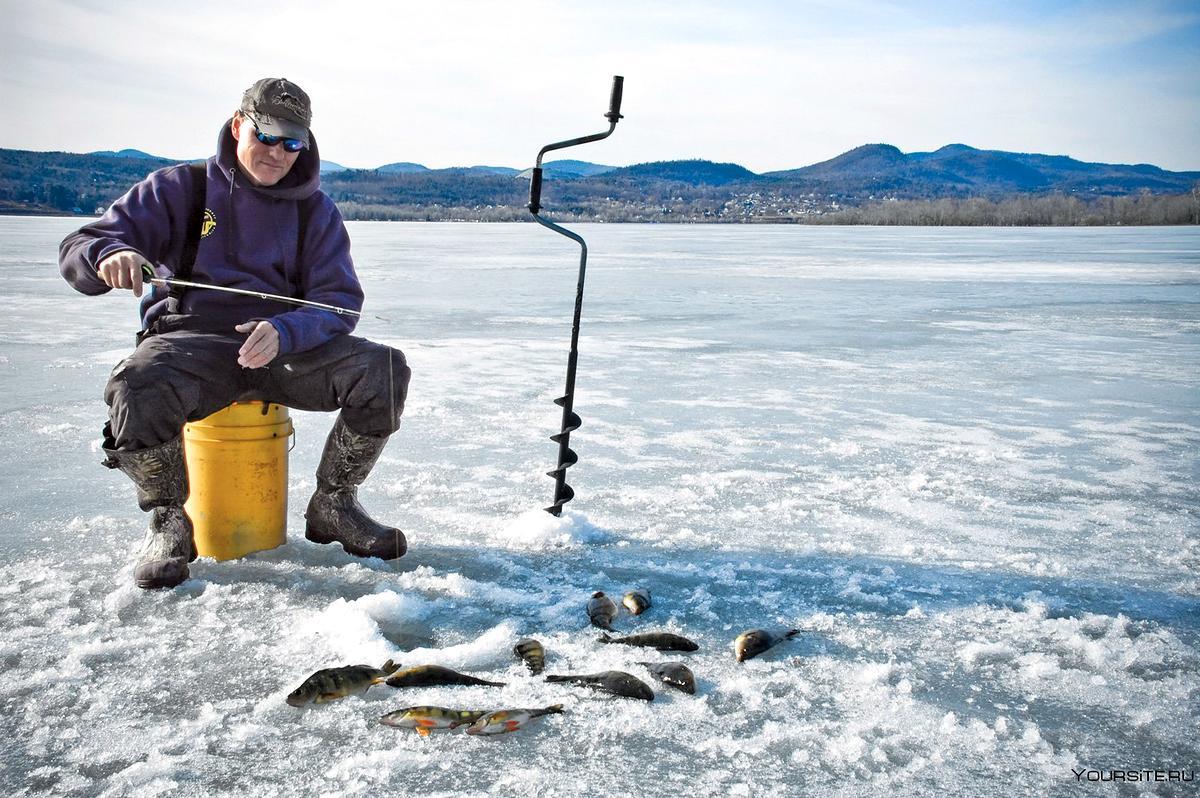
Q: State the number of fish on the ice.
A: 11